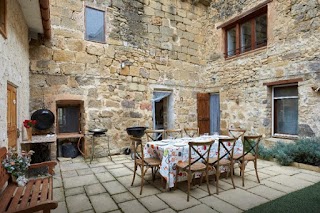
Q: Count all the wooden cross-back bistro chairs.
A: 8